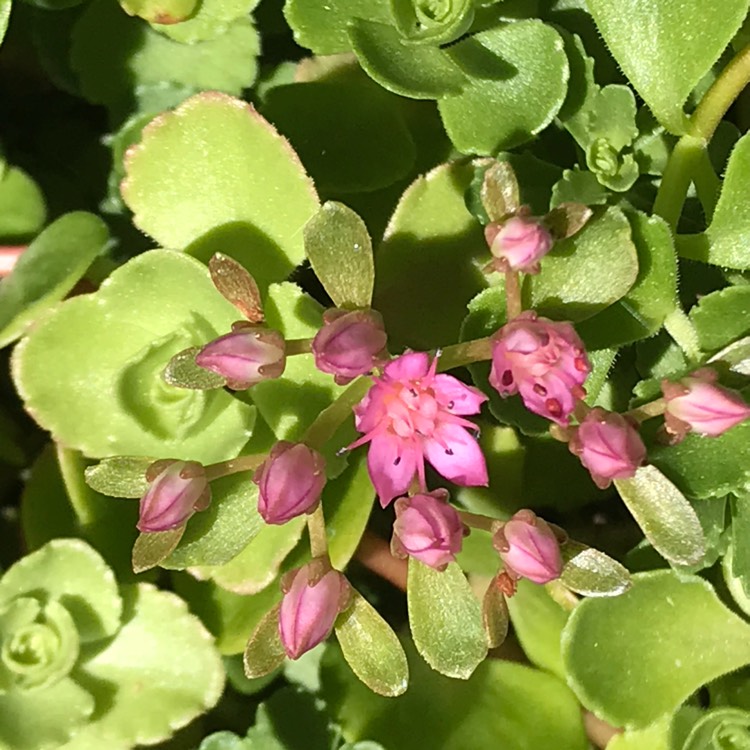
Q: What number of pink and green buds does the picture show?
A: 10